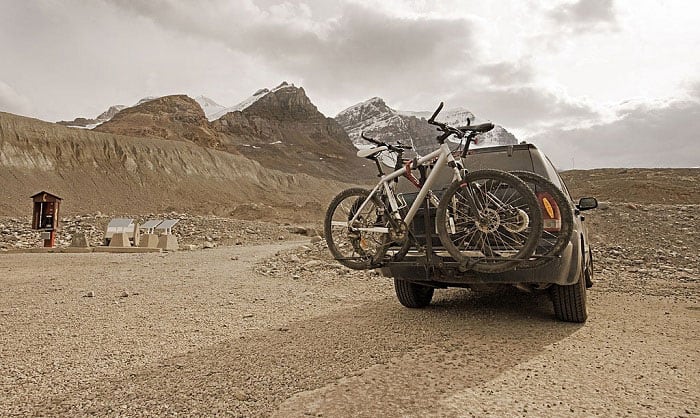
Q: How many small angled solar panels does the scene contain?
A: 3